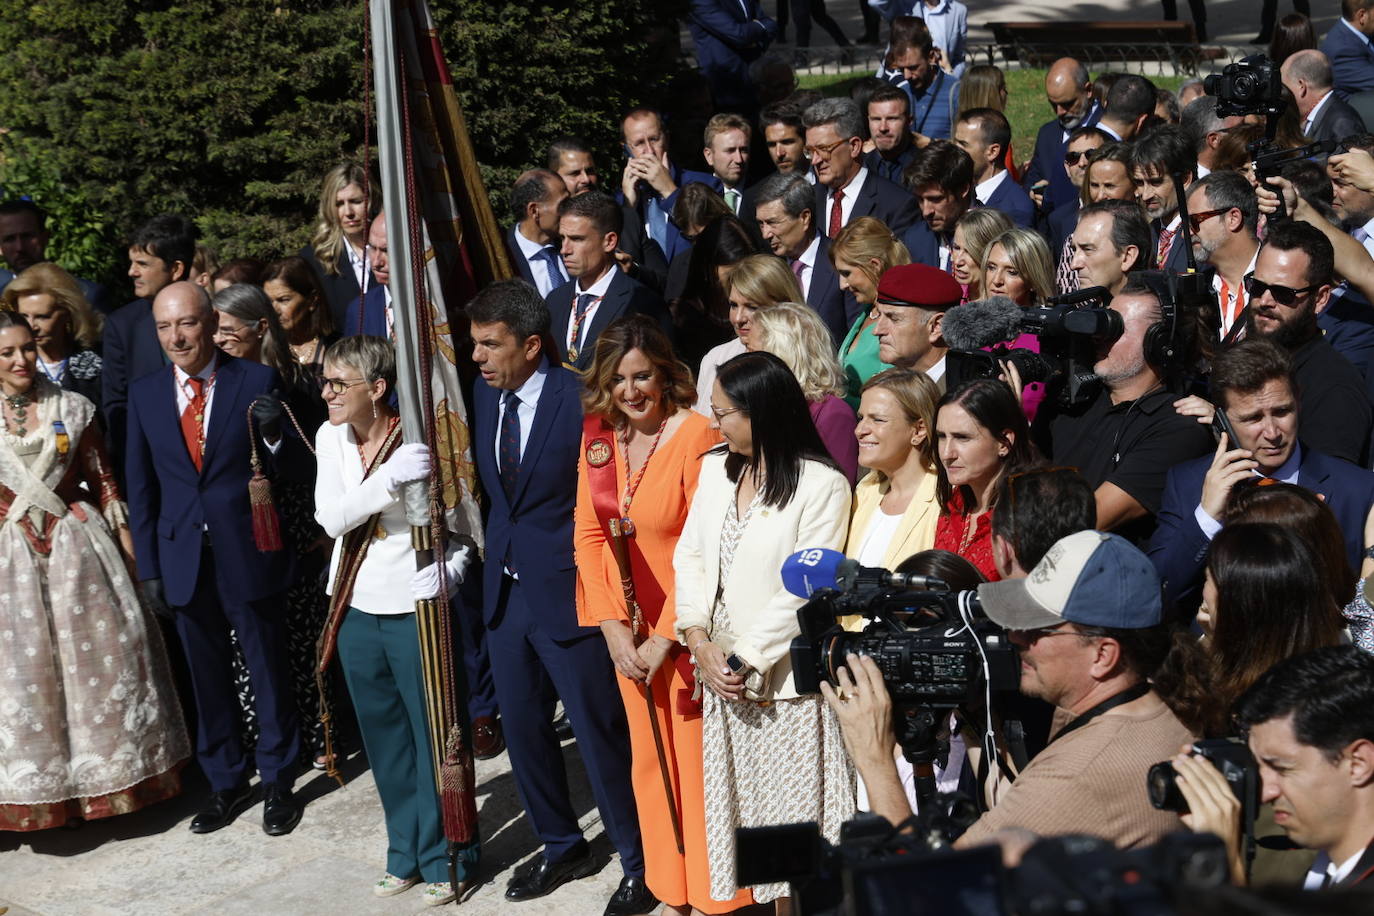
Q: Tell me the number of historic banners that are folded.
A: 1